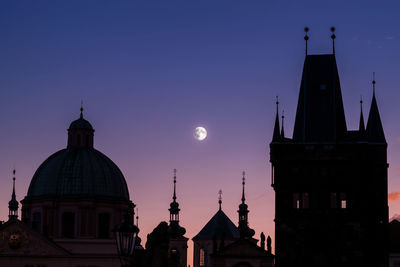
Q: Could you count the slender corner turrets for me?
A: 4